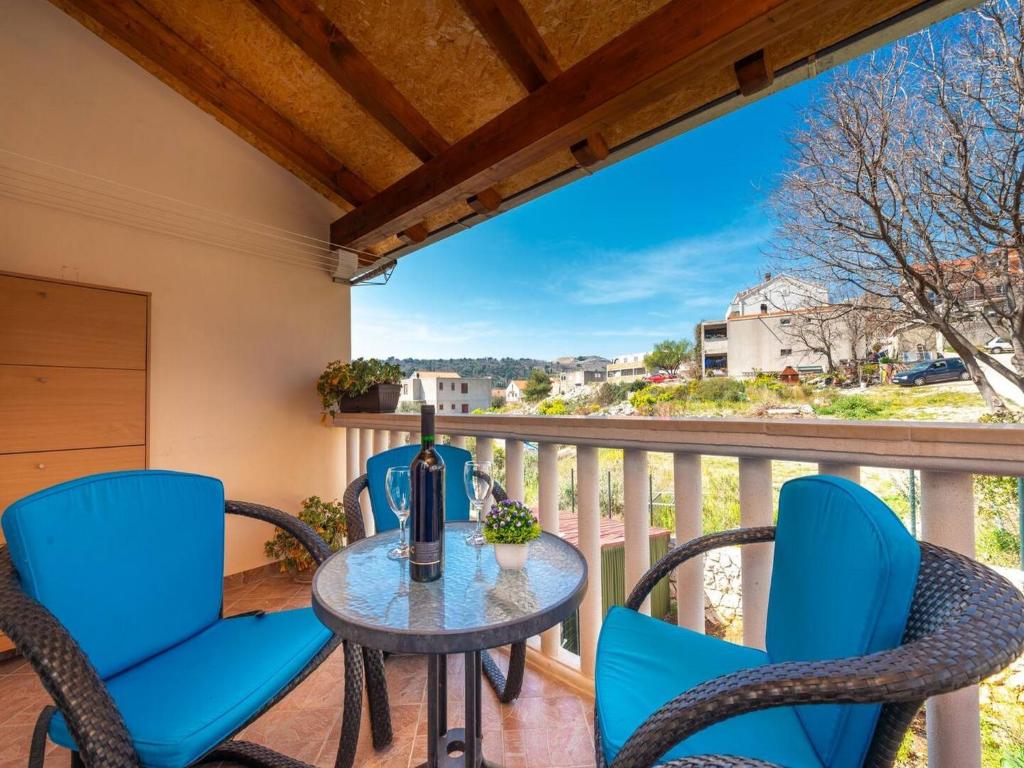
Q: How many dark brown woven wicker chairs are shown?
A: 3